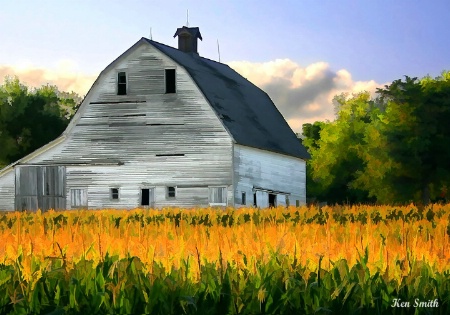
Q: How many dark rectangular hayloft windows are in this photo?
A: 2